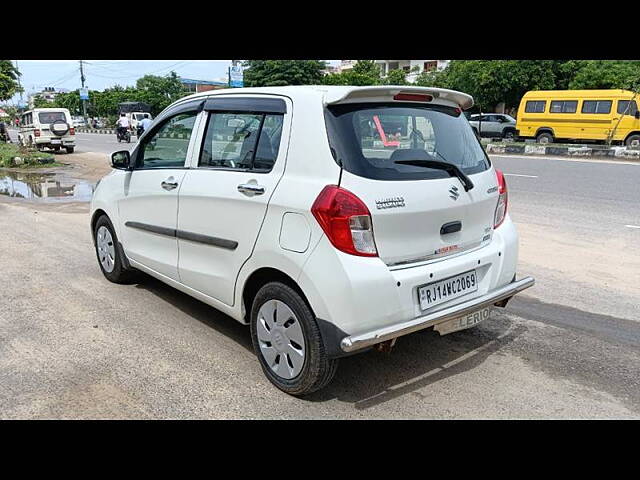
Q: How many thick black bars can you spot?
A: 2